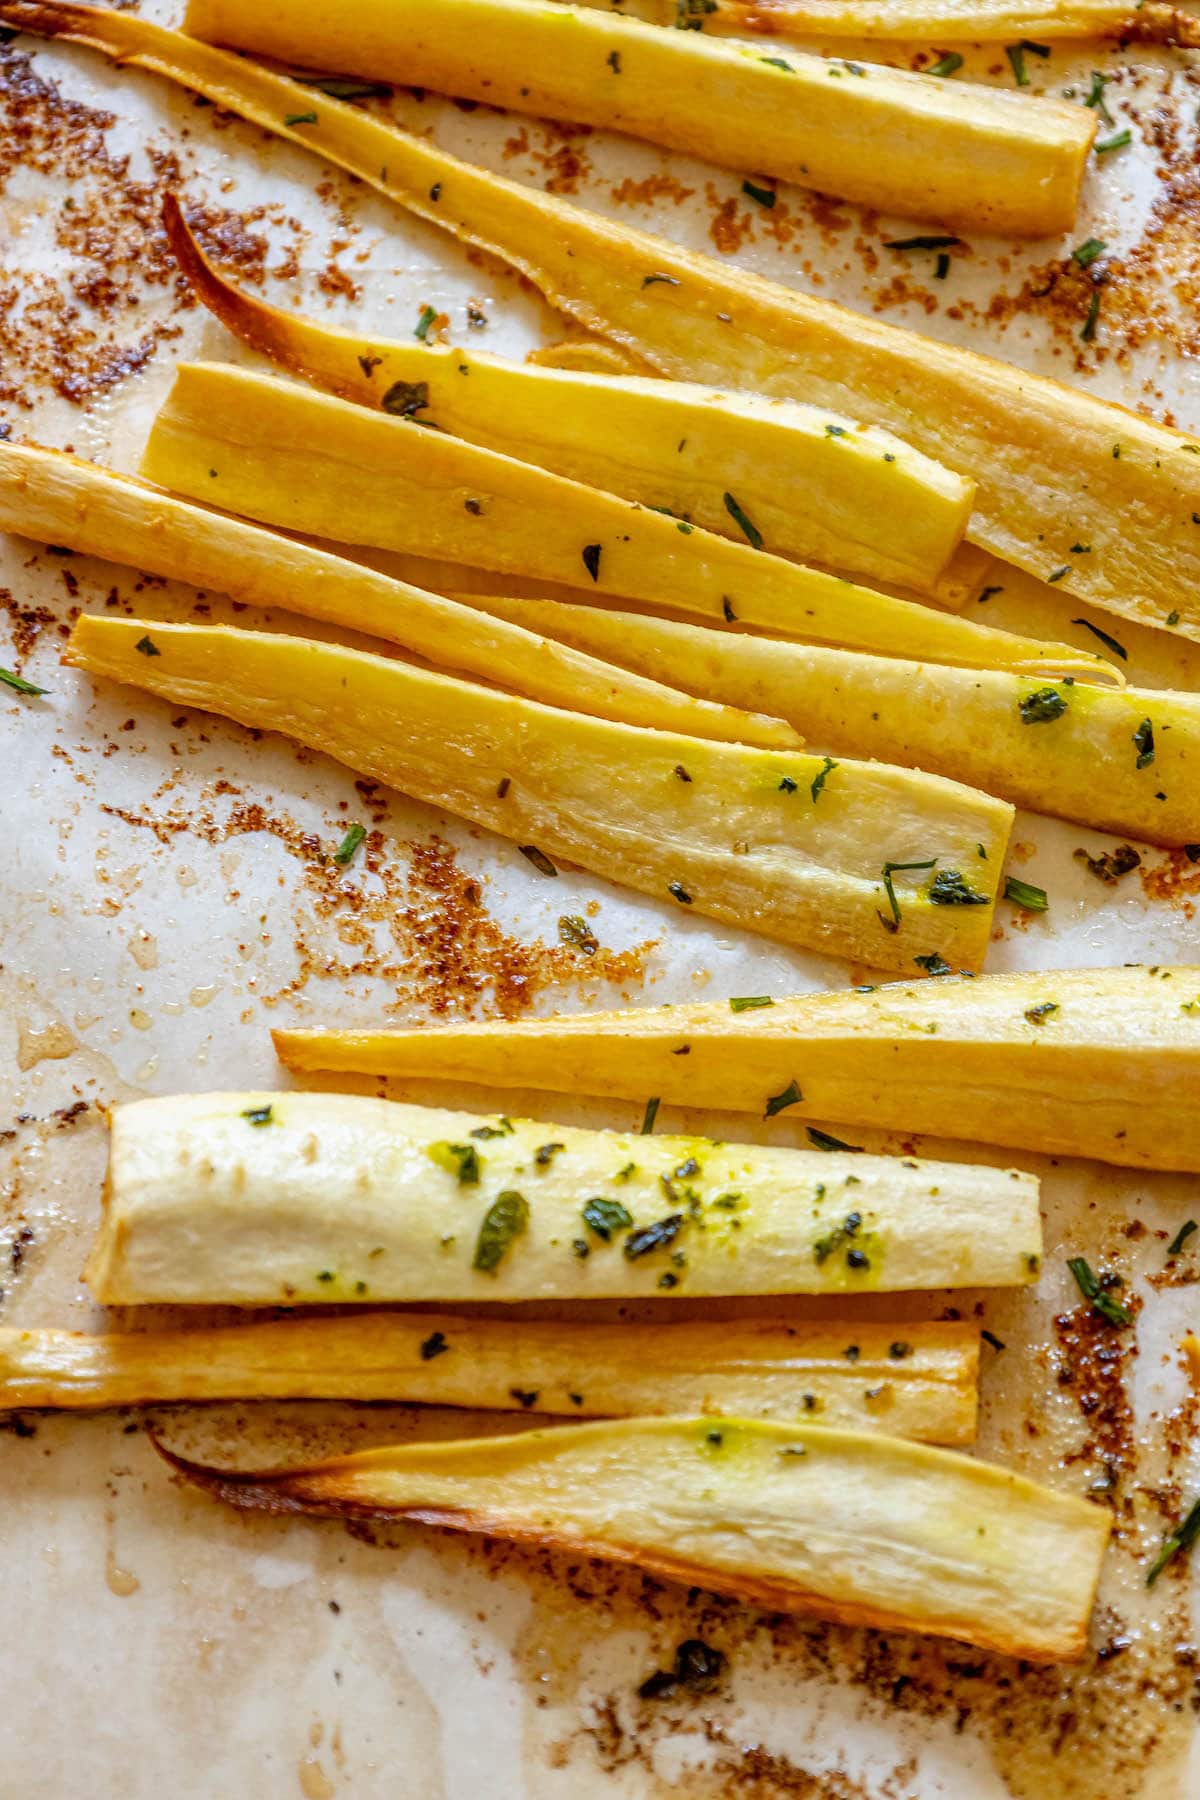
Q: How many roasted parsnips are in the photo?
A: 12